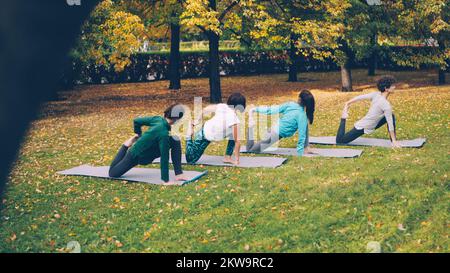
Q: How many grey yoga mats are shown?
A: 4